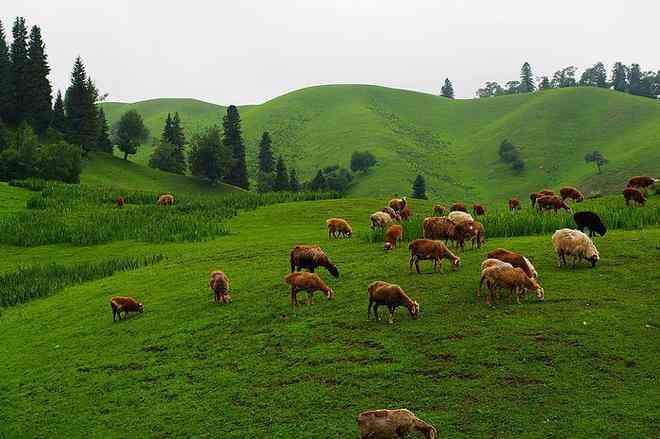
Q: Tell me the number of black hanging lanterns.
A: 0